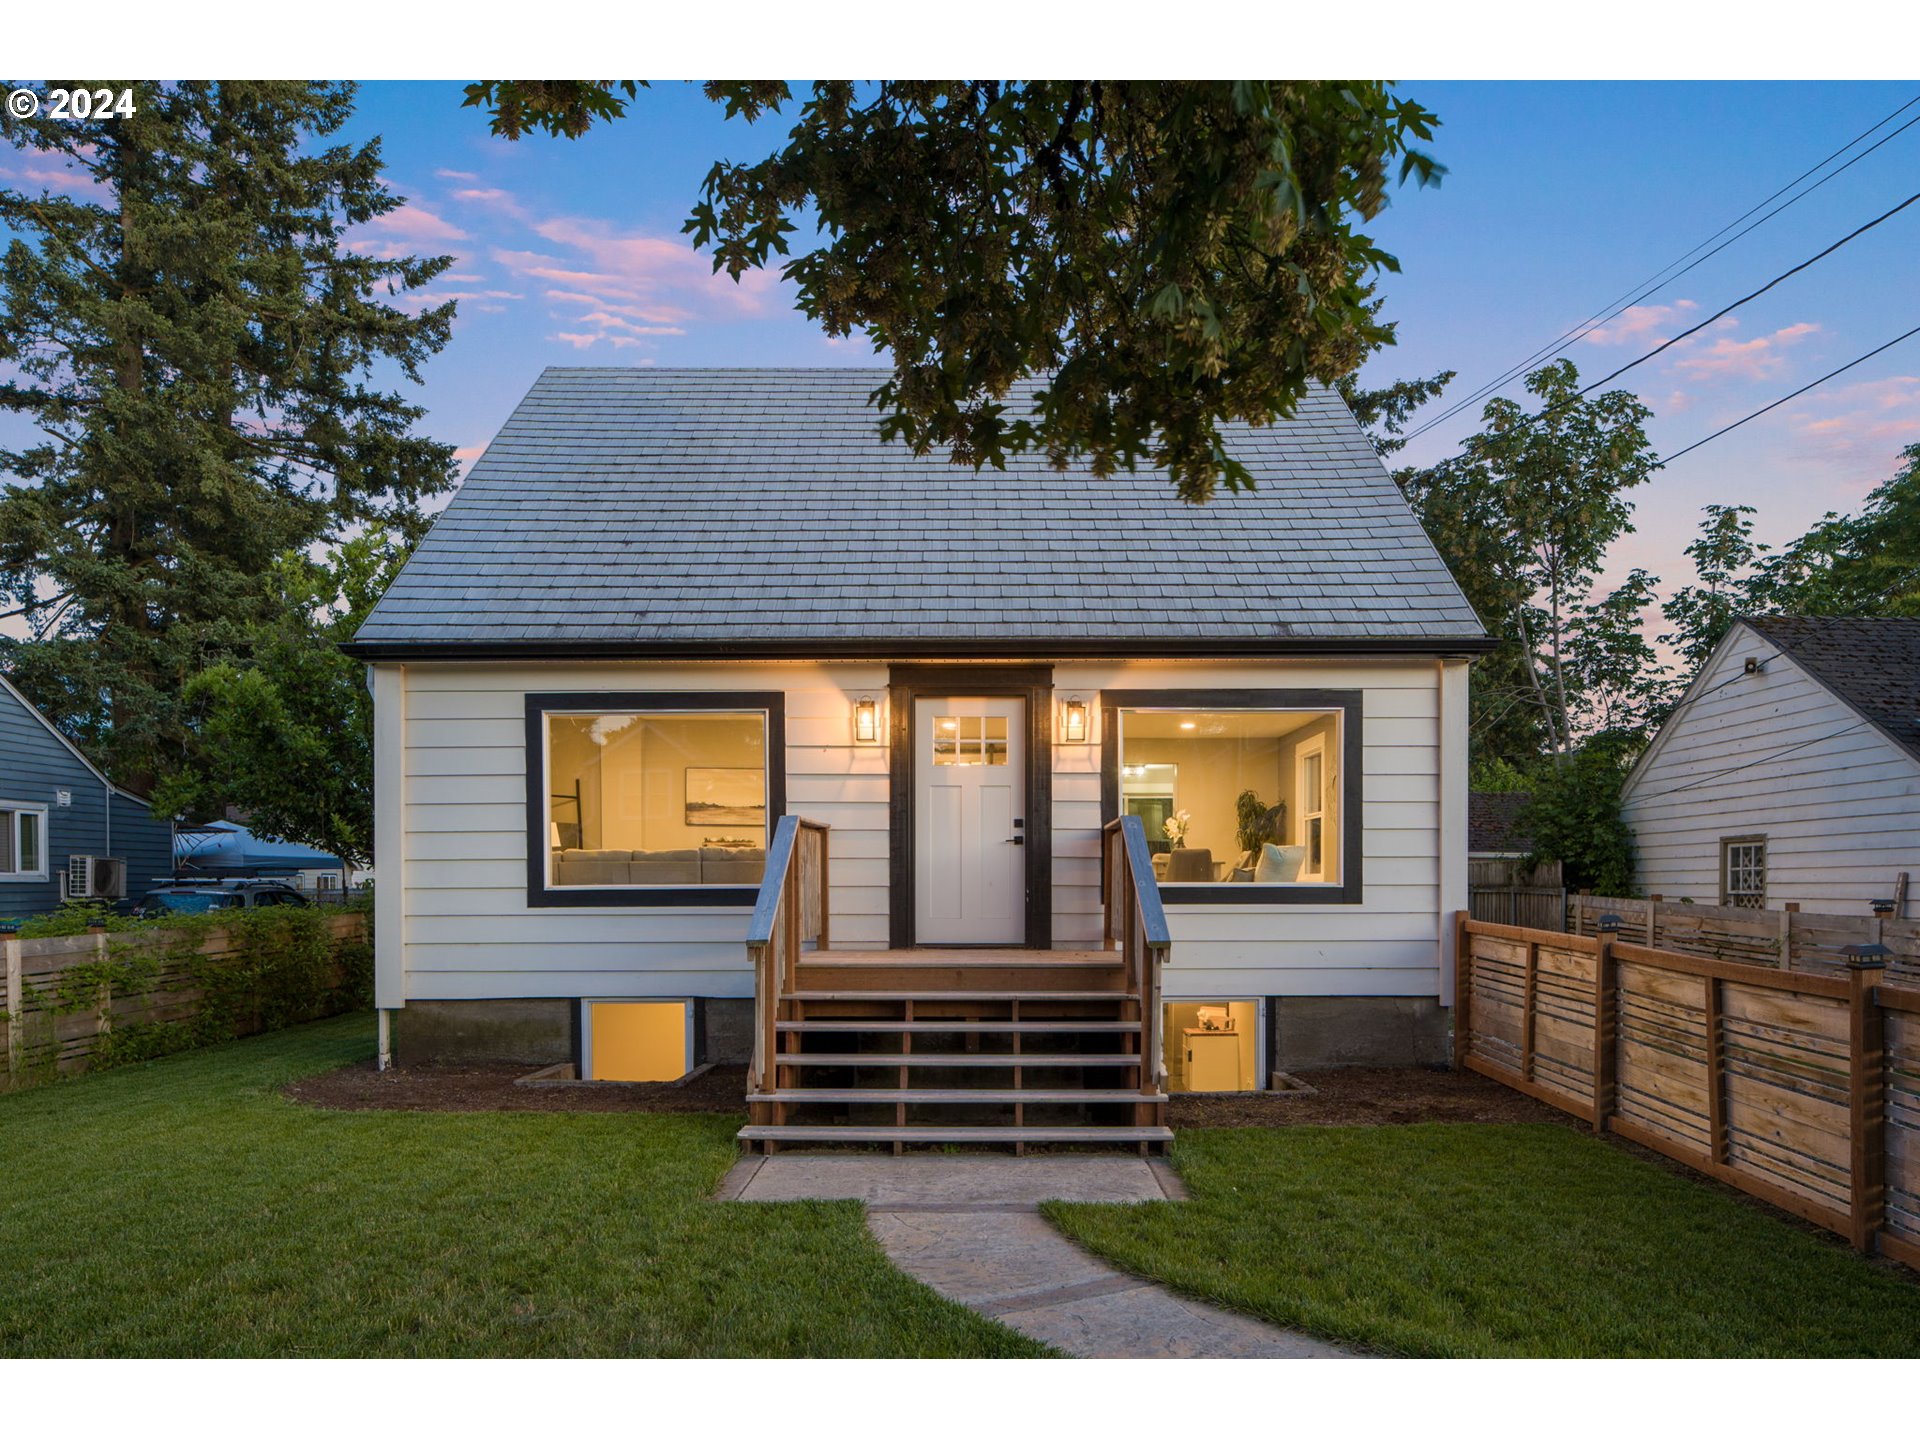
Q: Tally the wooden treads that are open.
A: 5